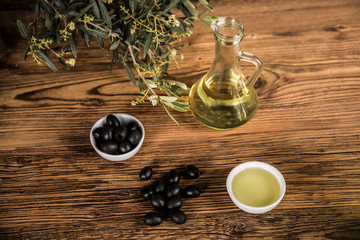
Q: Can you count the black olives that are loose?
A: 11